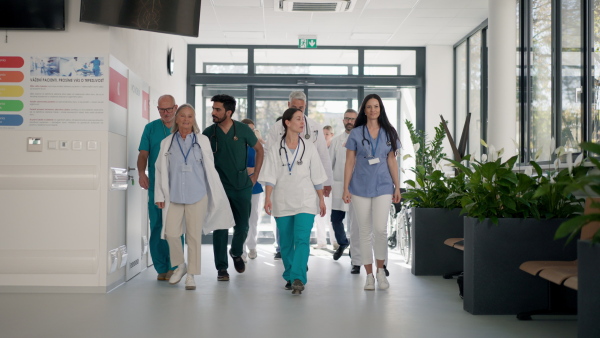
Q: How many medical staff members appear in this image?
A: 9